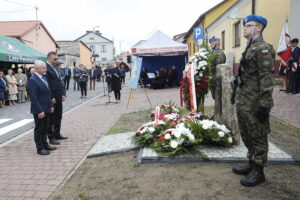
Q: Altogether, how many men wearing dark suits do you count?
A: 2